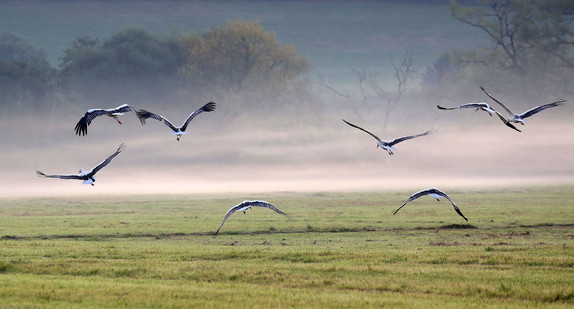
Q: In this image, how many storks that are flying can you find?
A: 8